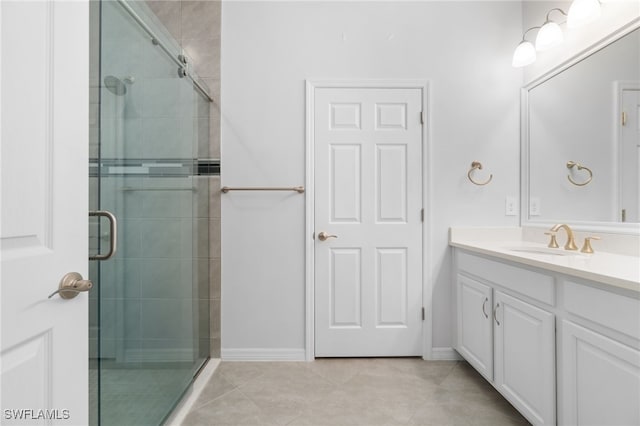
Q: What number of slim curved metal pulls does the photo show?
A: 2